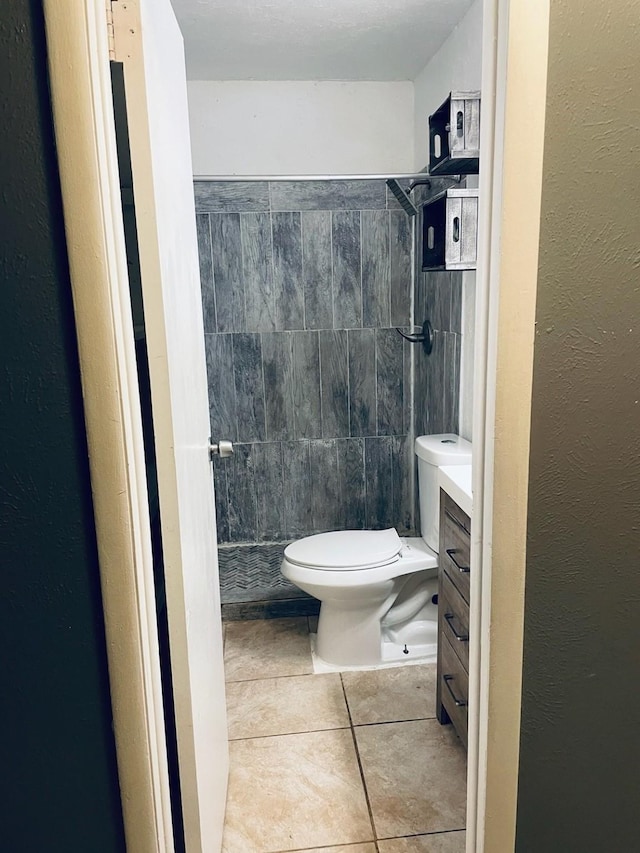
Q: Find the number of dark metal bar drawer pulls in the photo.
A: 3